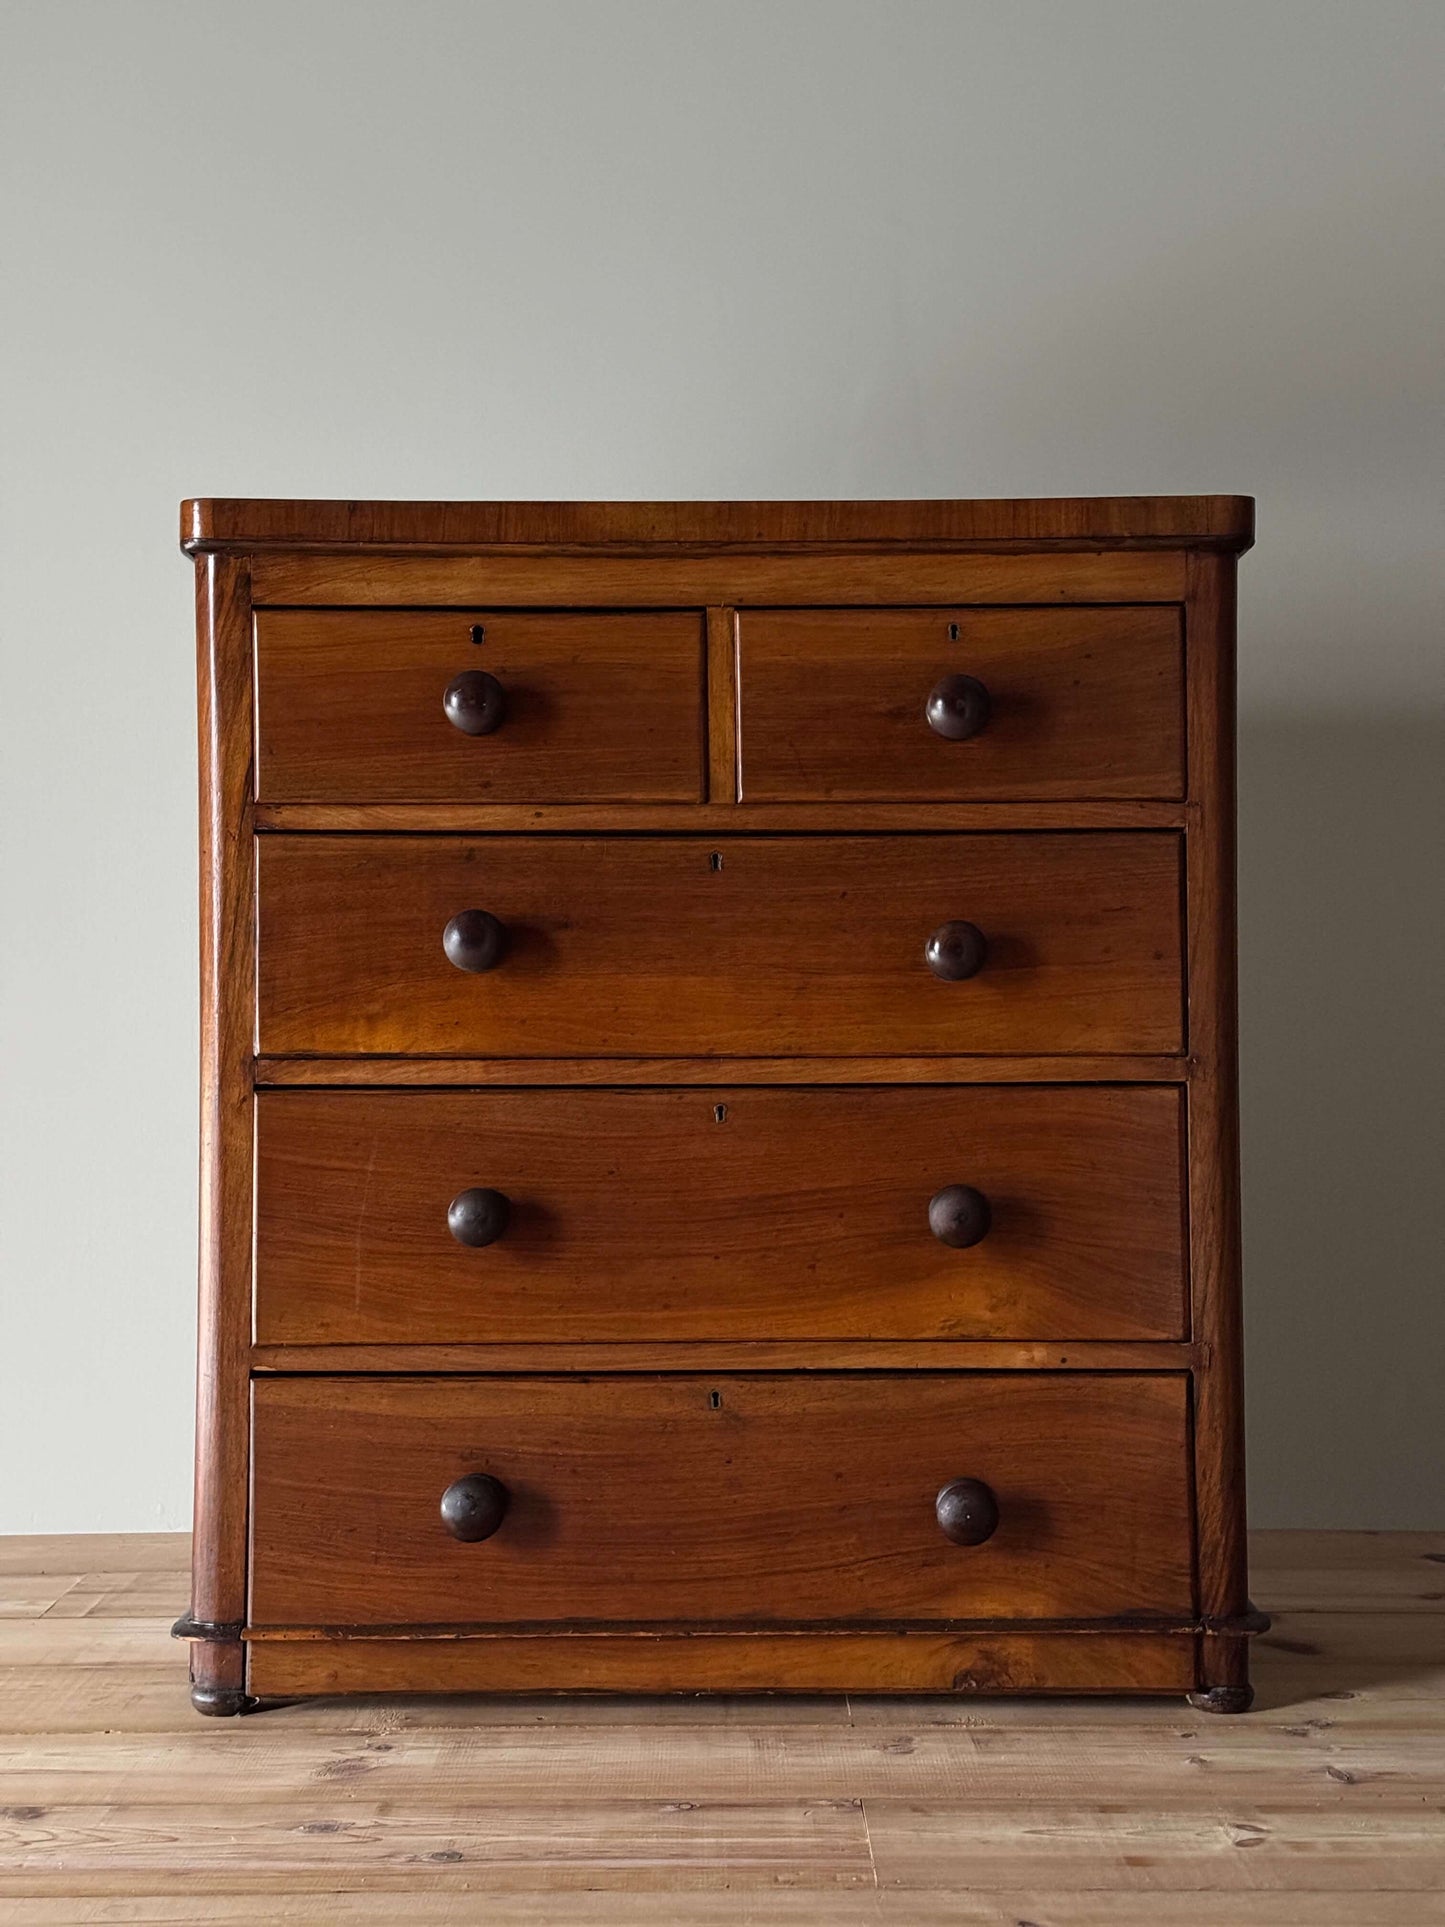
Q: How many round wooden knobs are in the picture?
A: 8